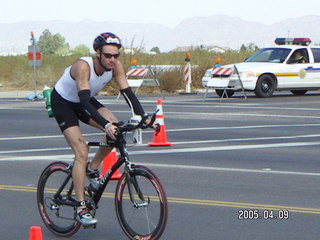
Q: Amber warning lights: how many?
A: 4